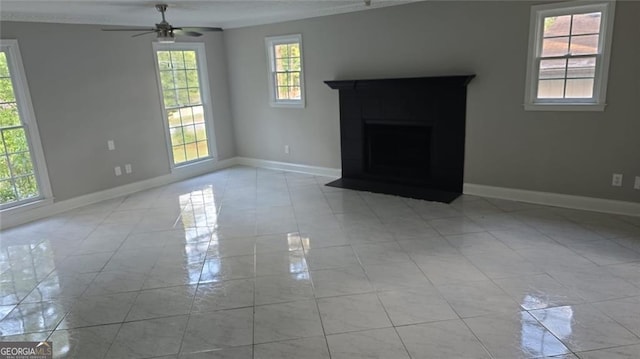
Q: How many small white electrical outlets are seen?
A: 6